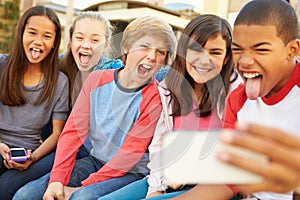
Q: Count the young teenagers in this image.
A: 5